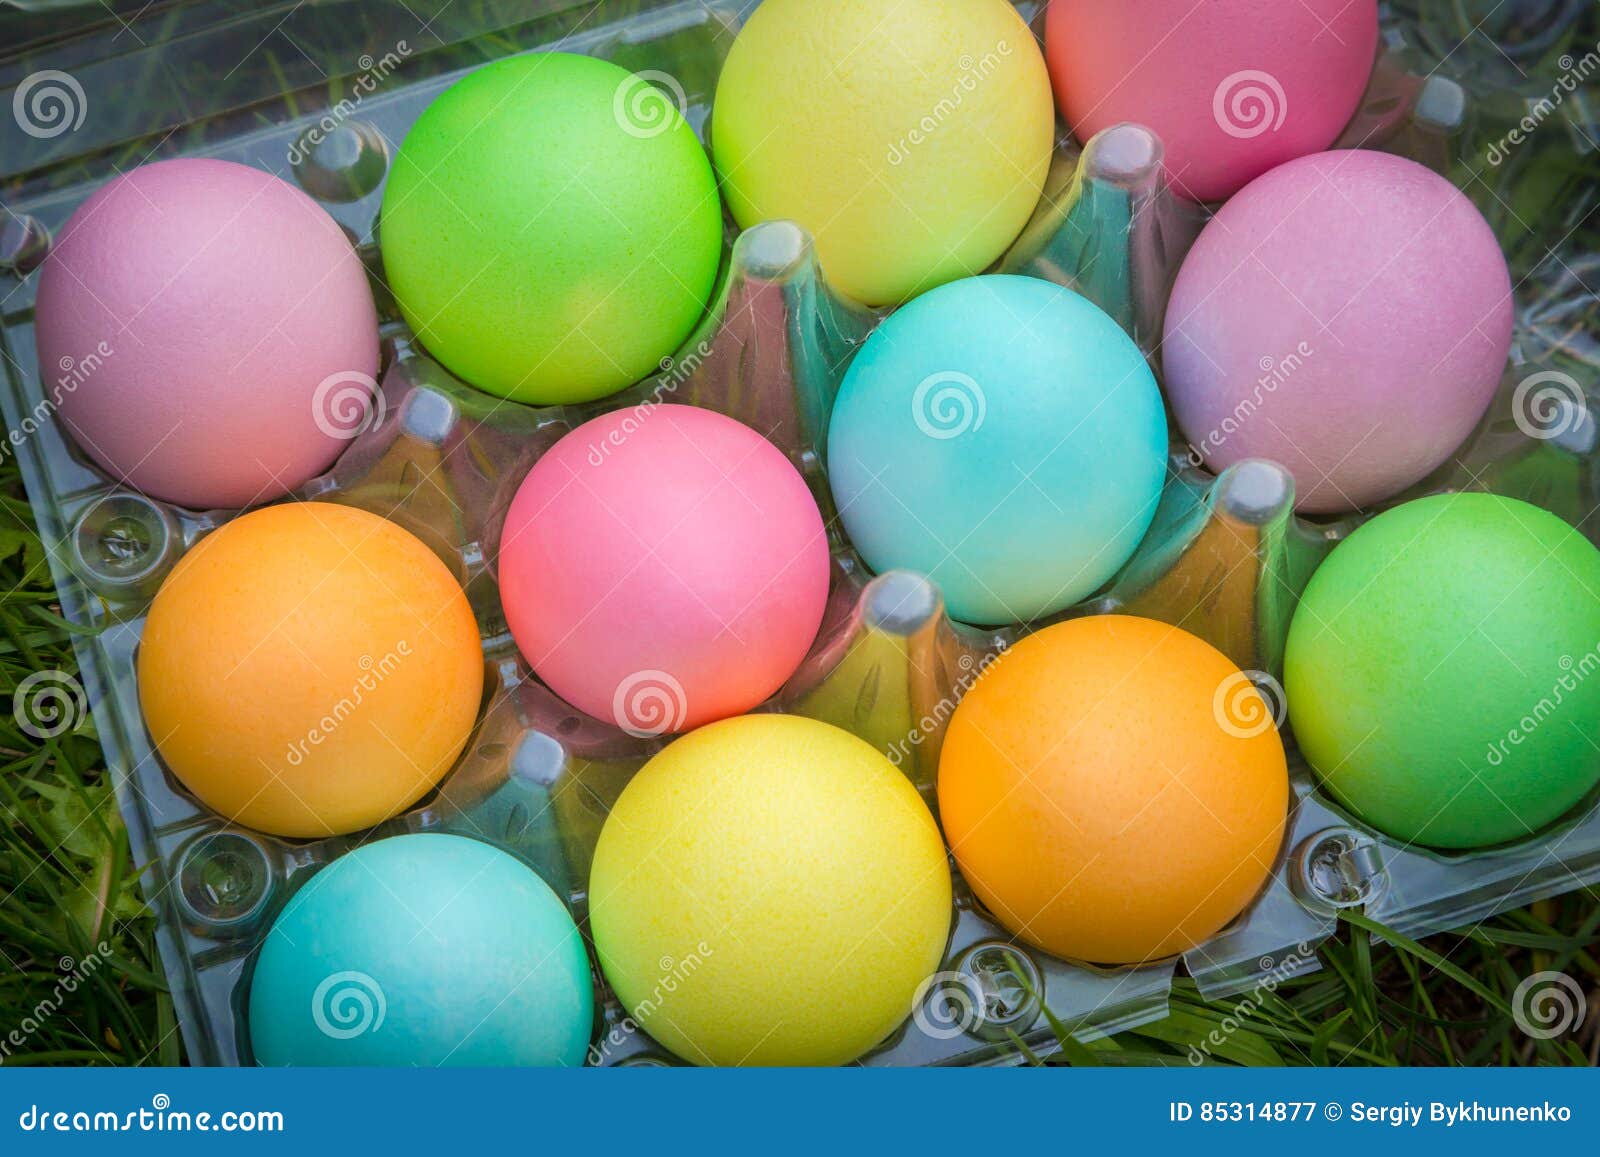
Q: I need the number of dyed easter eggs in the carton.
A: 12